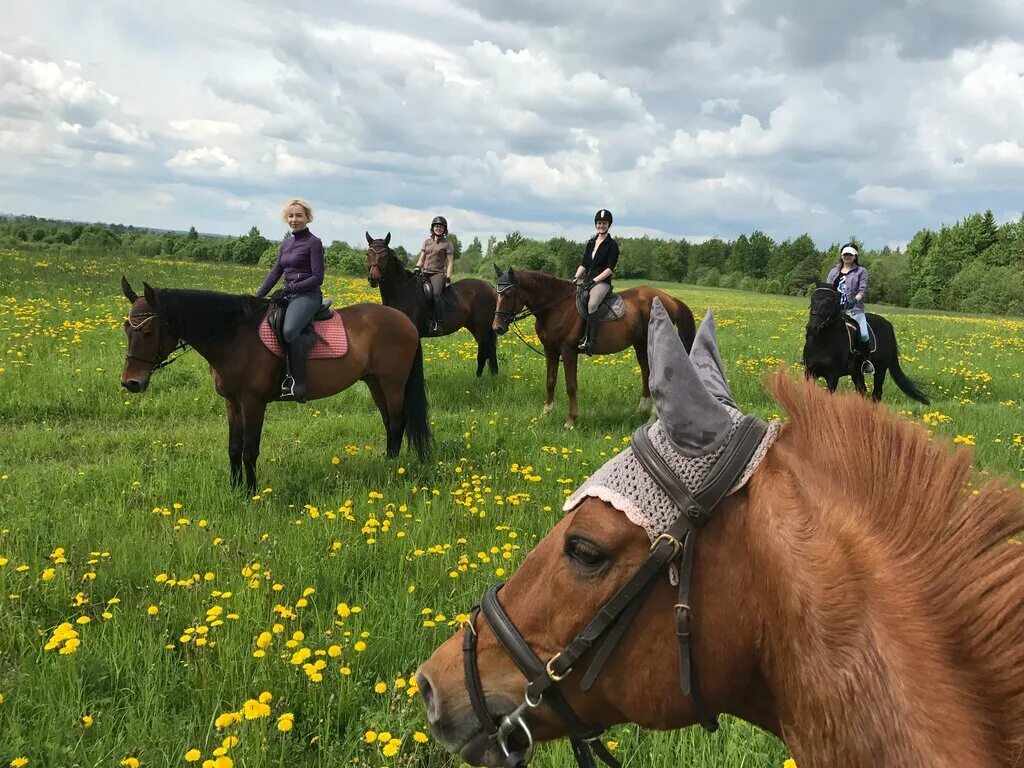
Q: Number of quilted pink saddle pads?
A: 1